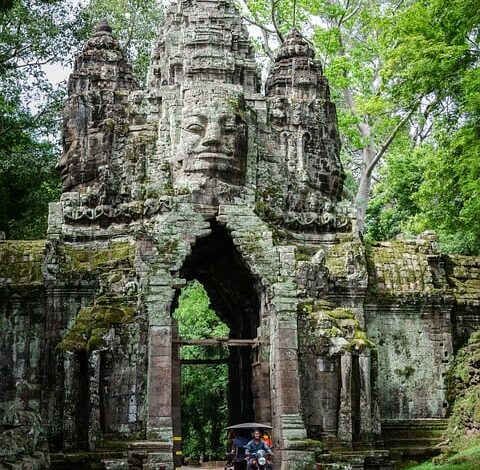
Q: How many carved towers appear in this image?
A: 3